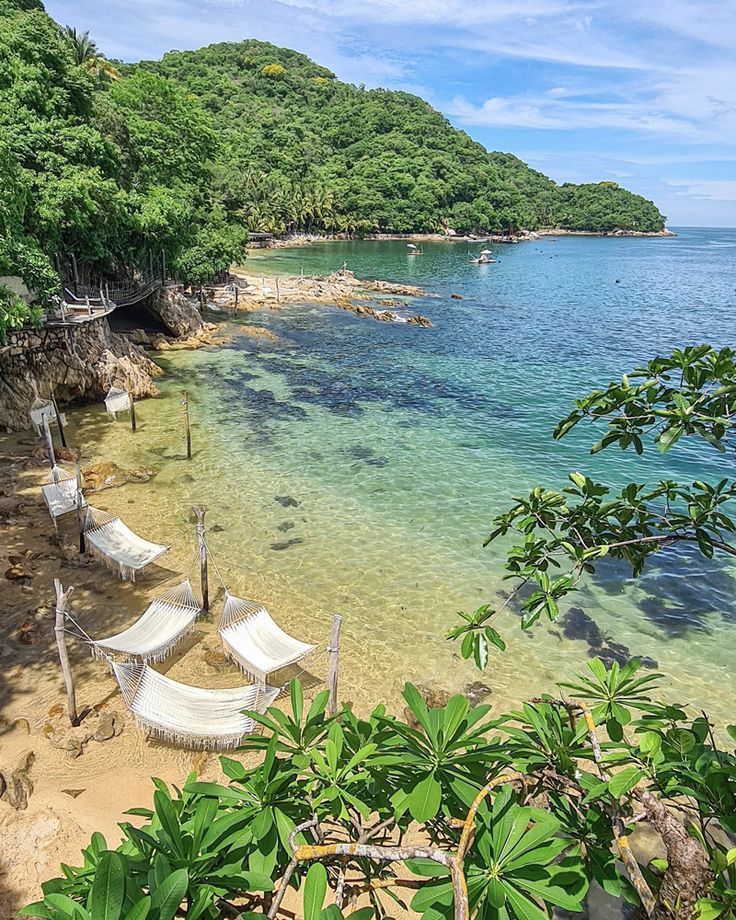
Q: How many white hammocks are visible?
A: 7